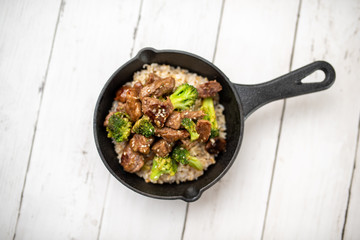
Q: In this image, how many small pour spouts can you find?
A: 2